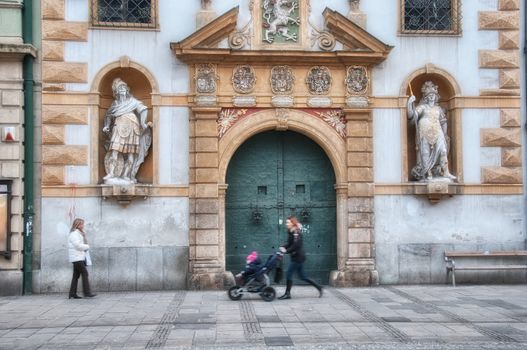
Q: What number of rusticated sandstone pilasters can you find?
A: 2